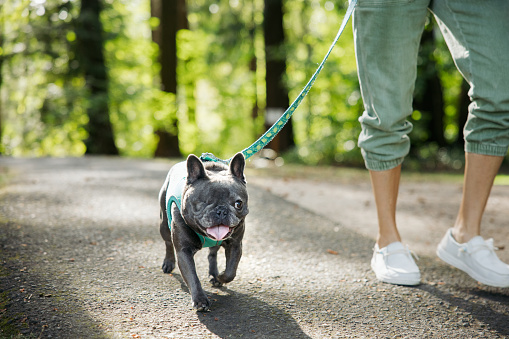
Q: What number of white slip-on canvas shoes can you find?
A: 2